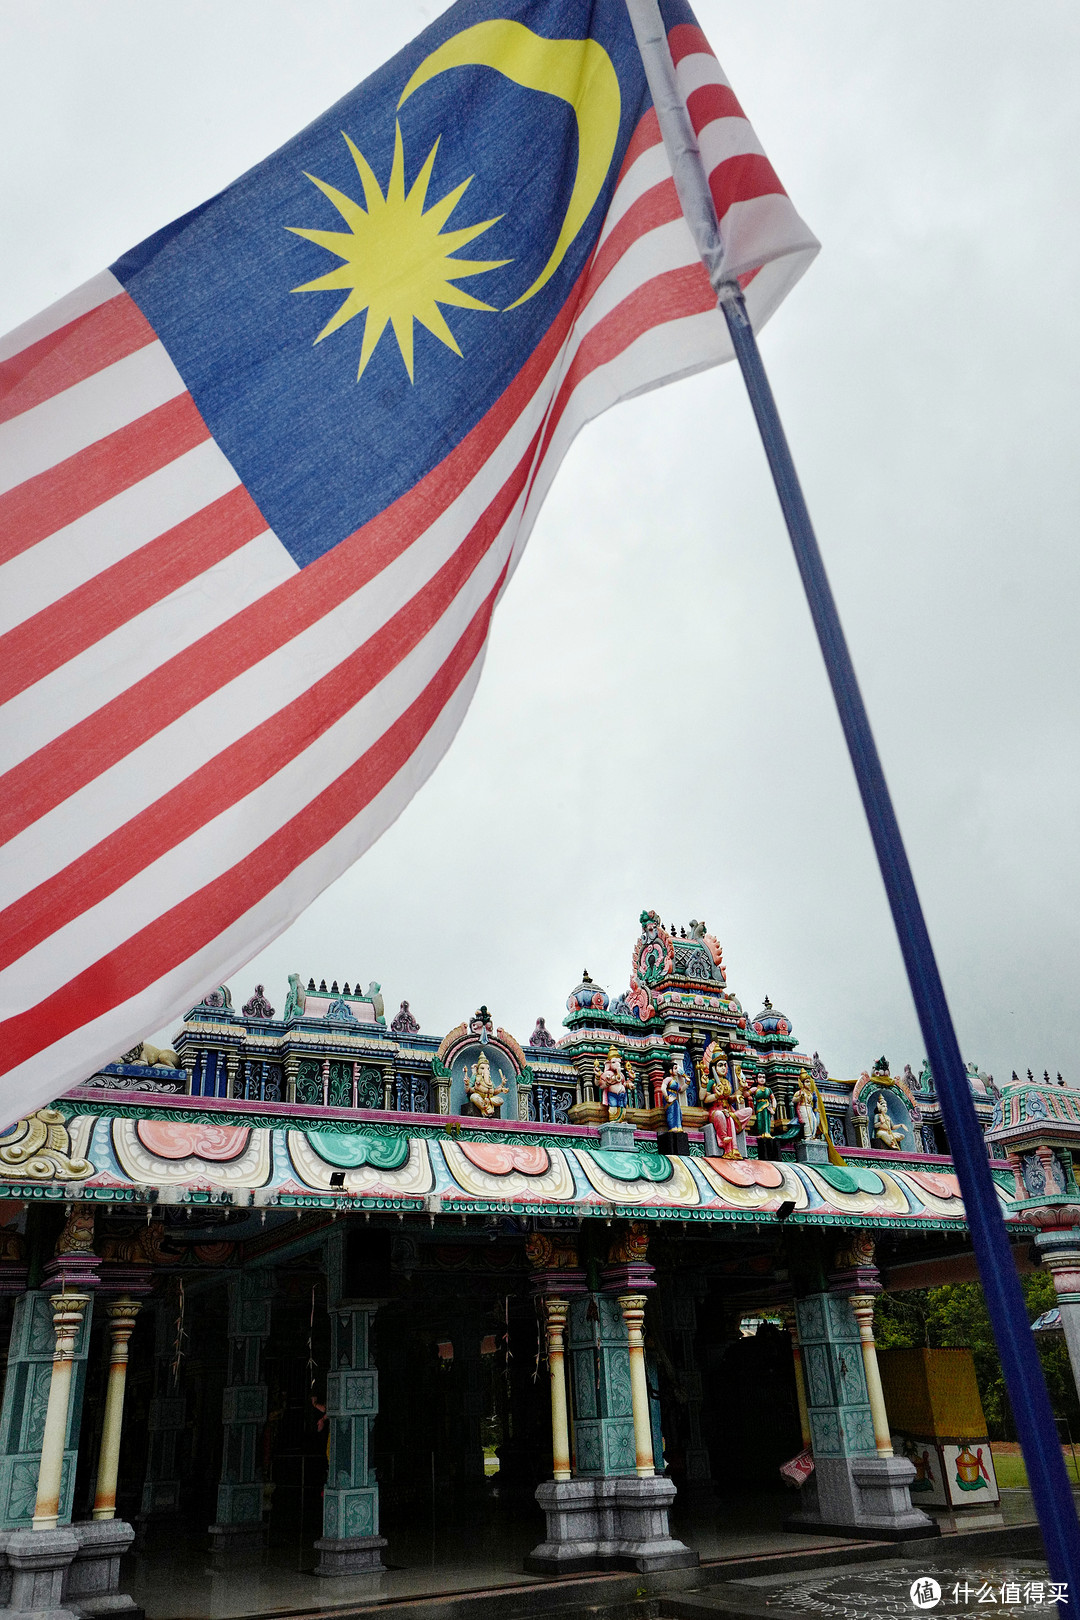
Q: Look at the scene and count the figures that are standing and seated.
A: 7